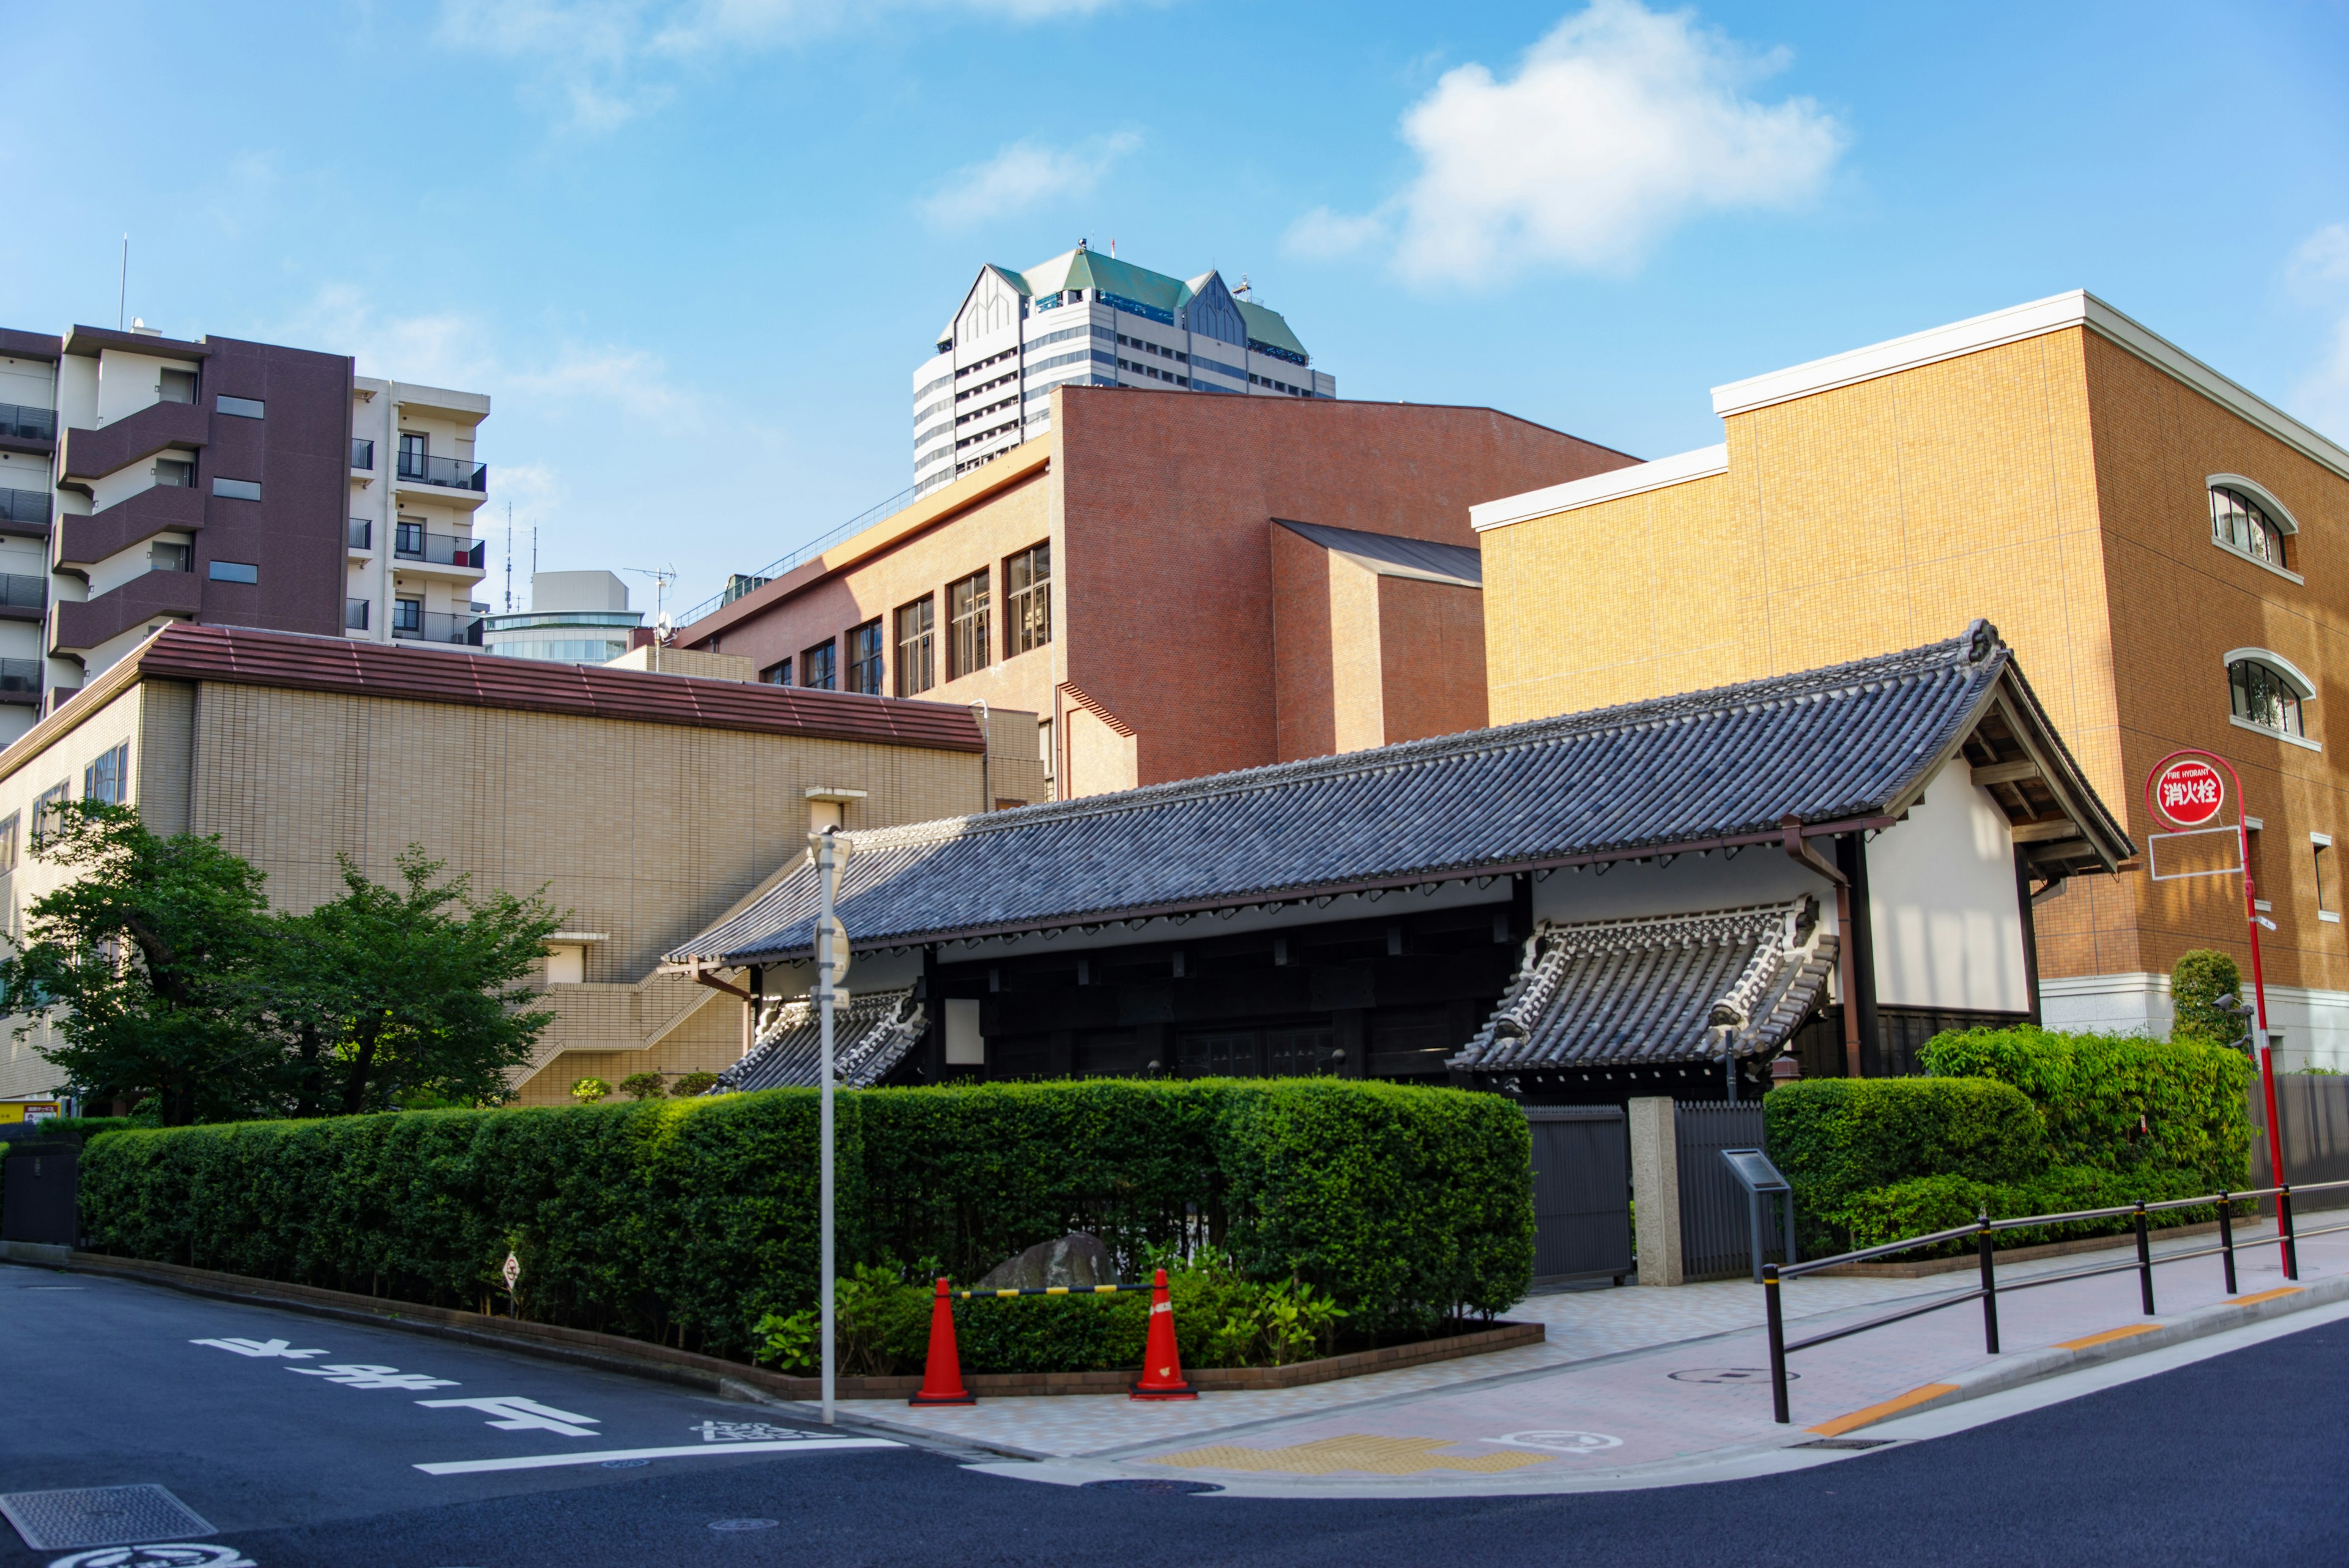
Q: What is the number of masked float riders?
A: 0